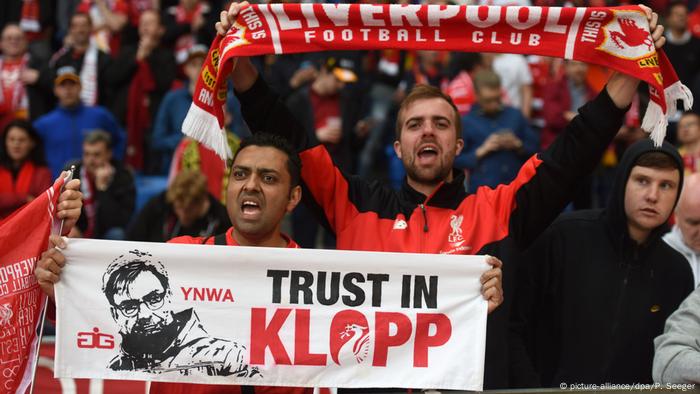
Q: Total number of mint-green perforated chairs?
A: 0